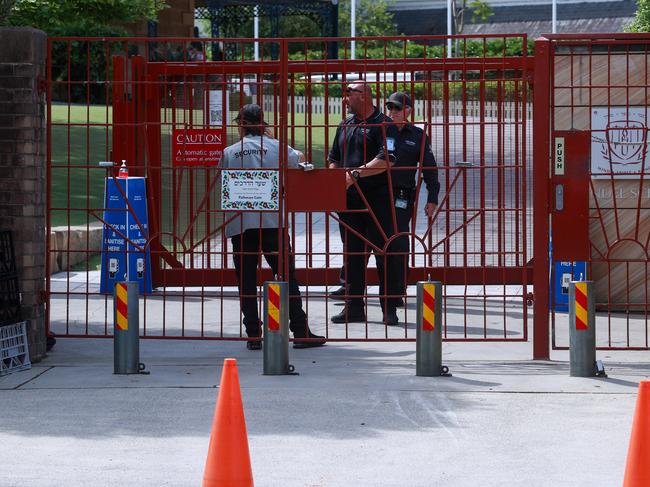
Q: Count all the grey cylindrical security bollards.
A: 4